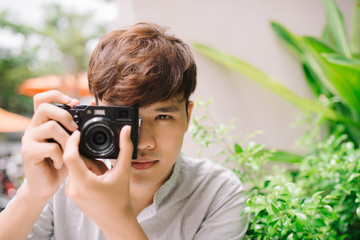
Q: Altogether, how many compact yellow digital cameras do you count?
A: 0